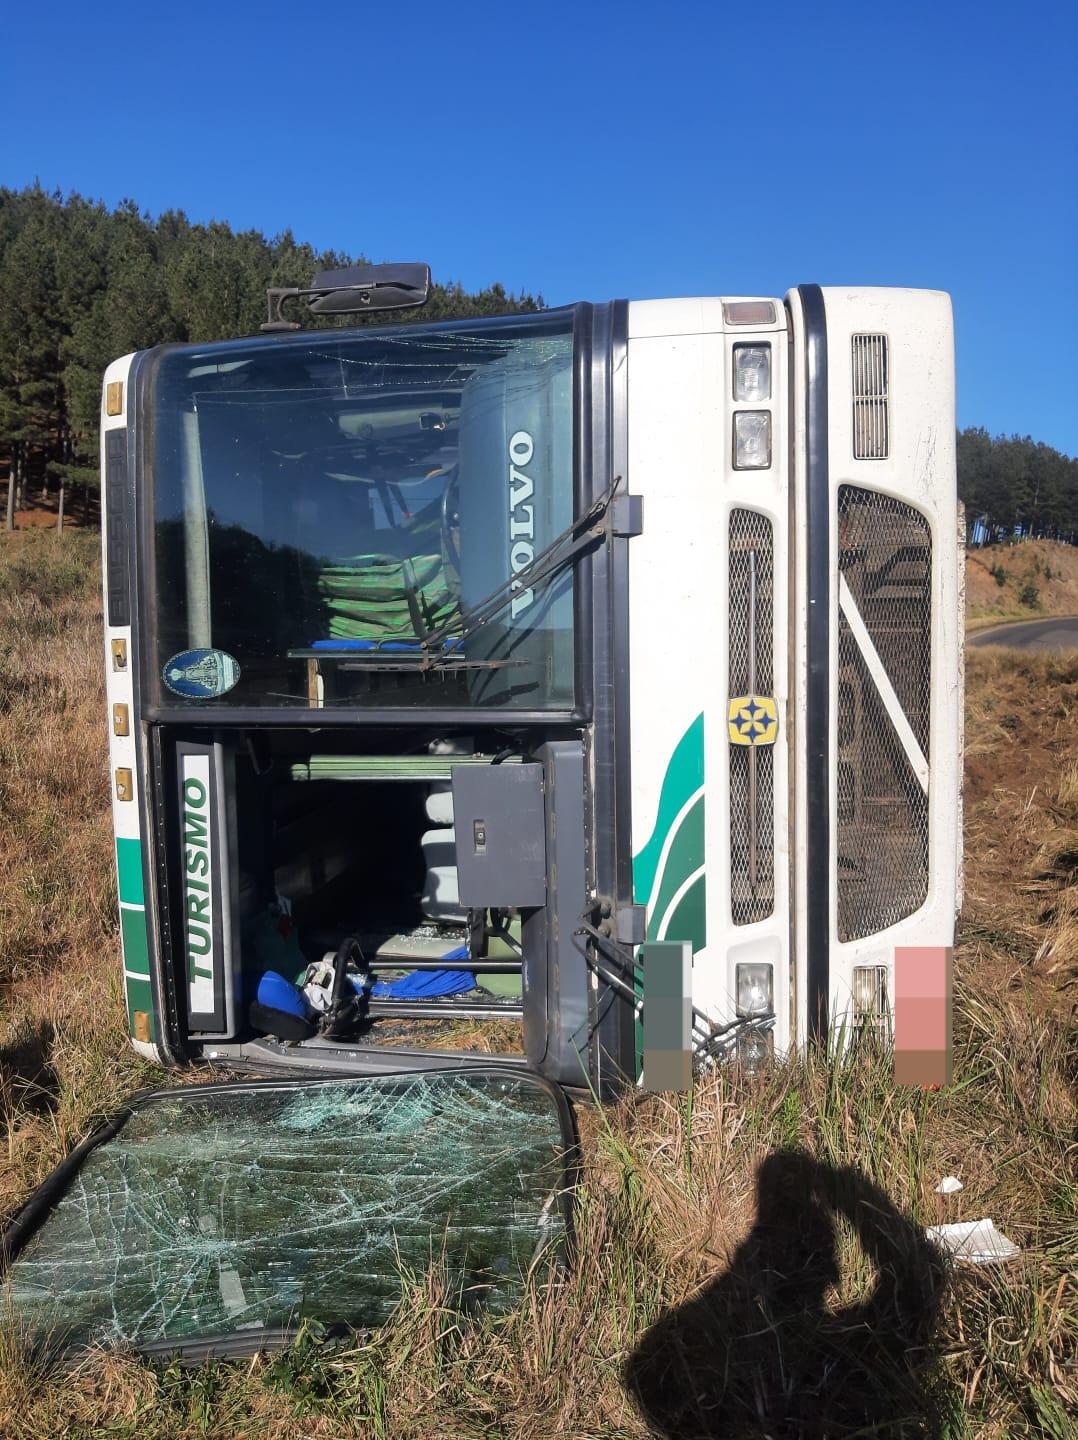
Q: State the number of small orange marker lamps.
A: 5